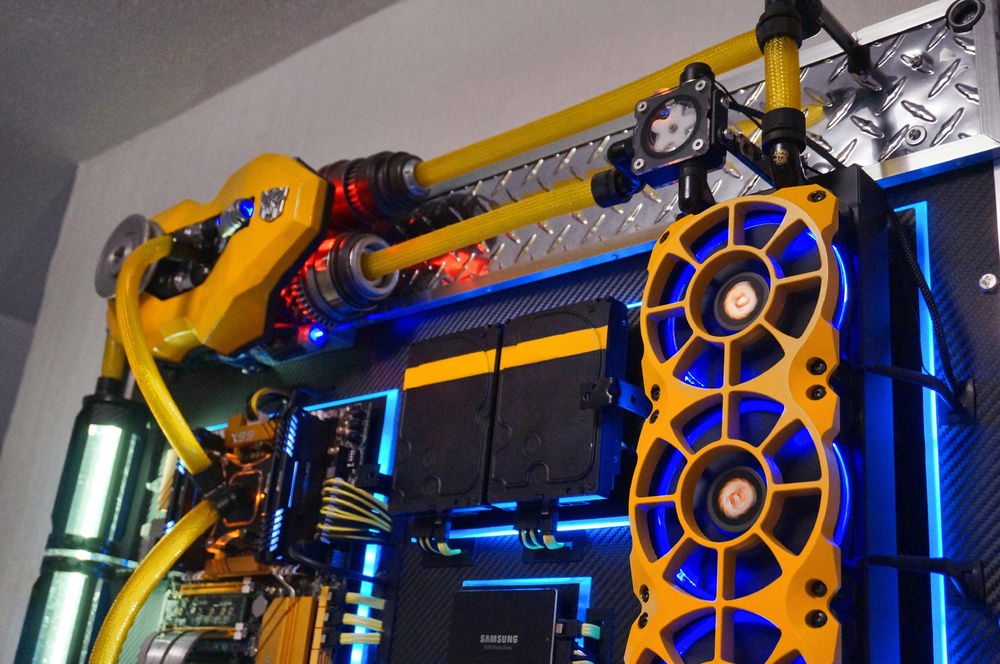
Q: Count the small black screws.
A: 10